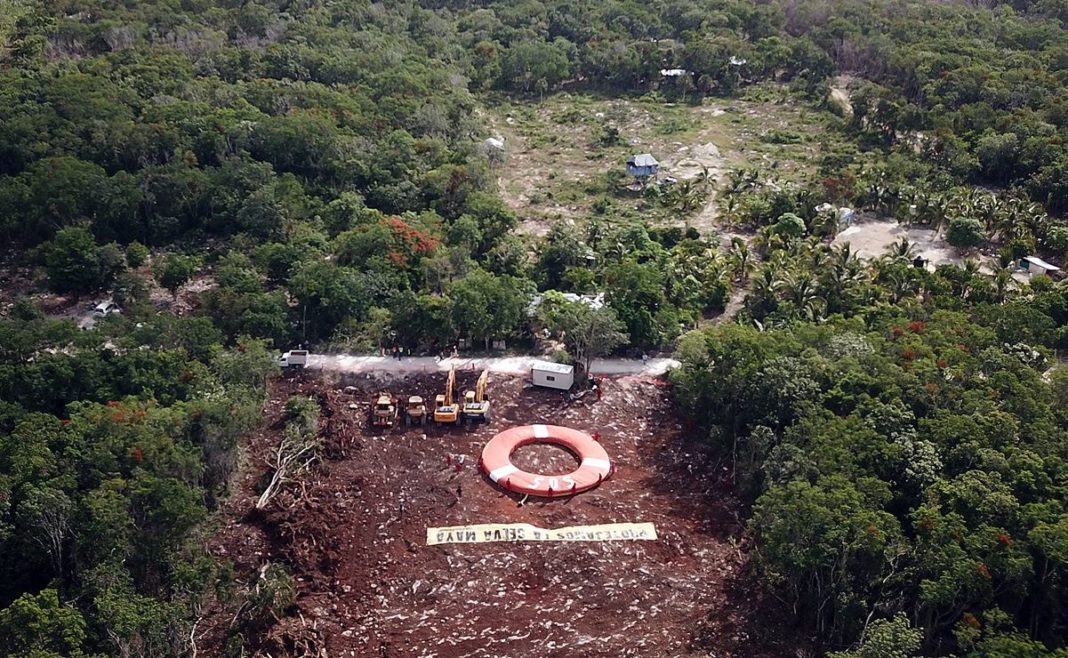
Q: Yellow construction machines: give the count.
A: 4